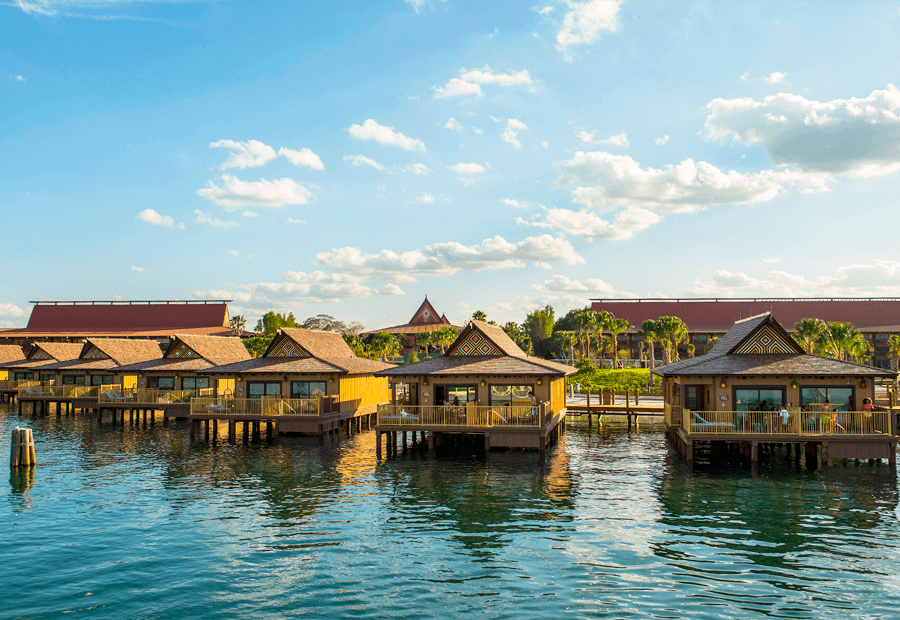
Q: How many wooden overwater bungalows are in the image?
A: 7